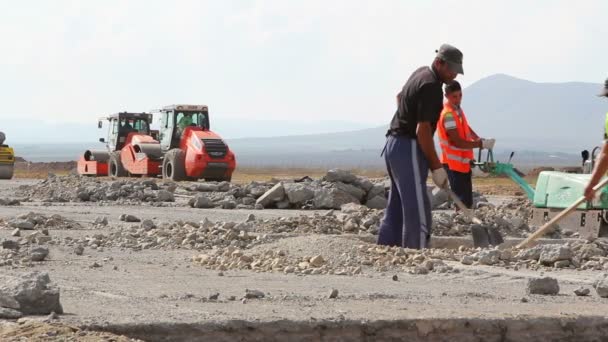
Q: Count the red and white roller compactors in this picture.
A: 2